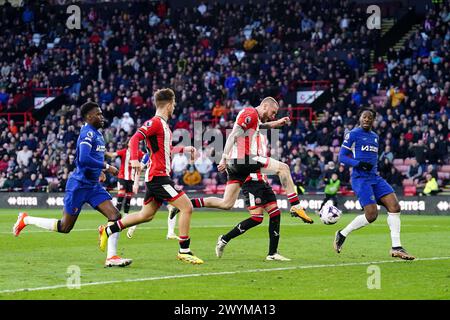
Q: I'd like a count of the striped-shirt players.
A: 4